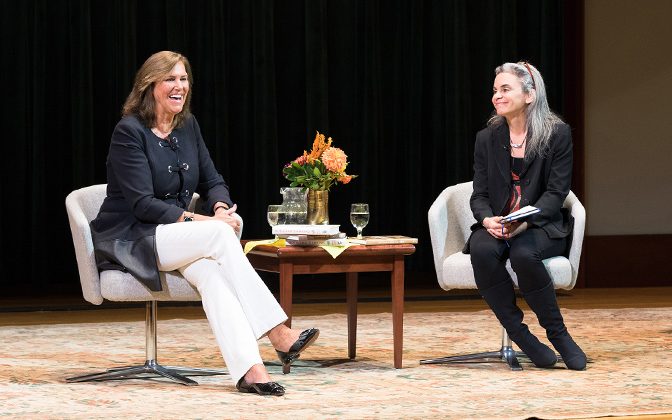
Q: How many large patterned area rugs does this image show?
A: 1